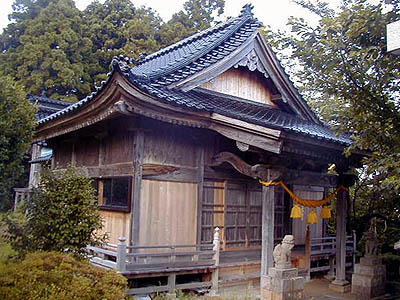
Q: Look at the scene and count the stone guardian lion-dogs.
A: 2